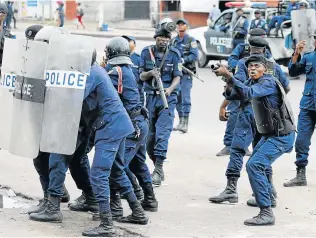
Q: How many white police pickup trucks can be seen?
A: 1